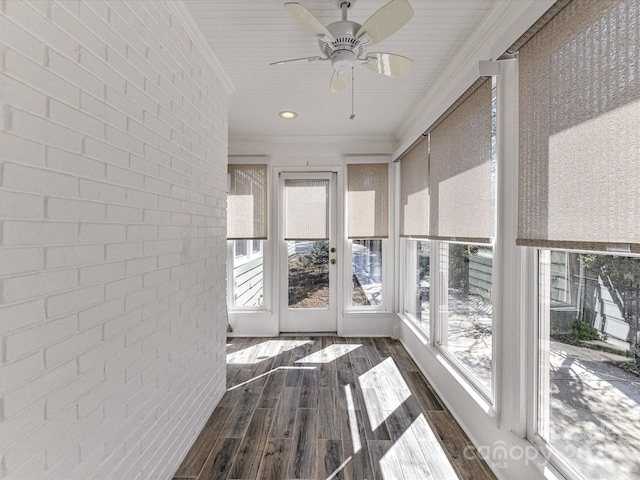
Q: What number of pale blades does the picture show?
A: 5